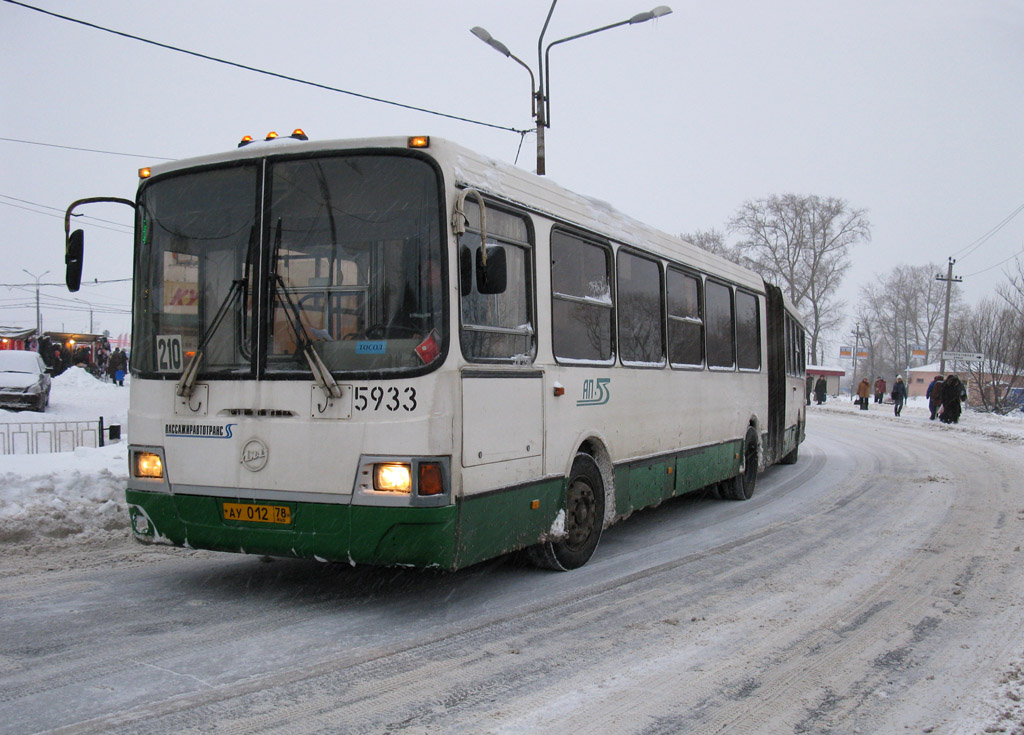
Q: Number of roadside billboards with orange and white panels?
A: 3